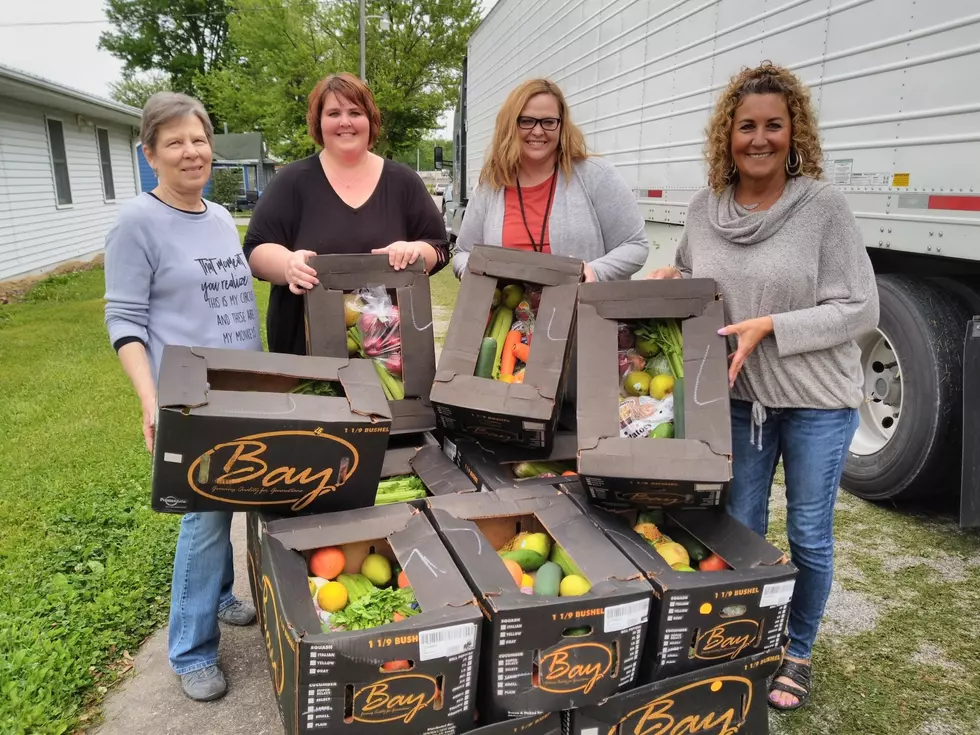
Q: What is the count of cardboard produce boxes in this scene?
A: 11